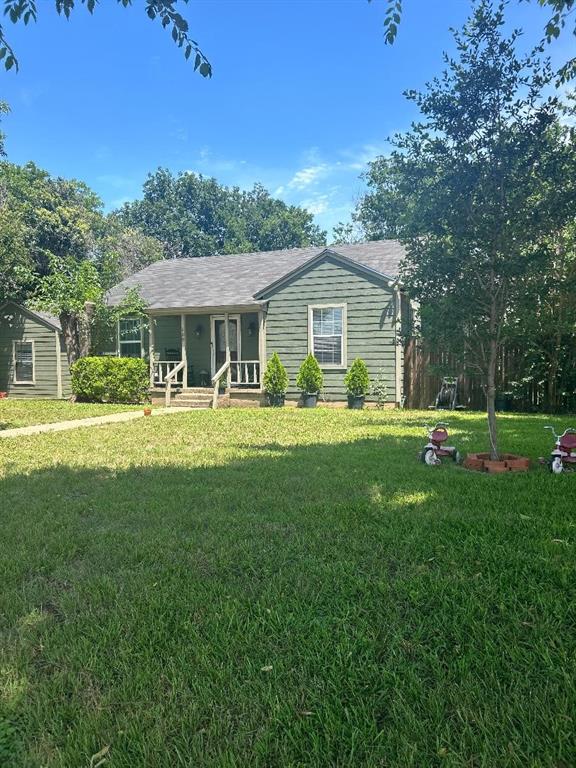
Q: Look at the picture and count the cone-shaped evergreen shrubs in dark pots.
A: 3